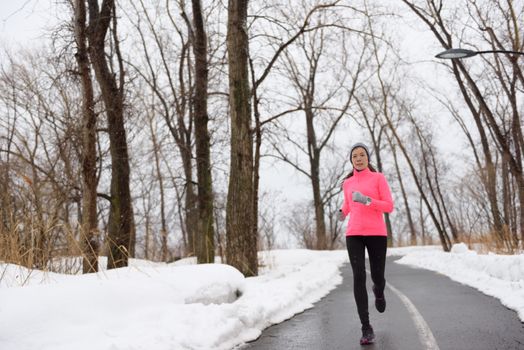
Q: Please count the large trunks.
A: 4